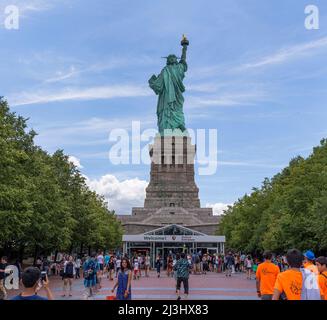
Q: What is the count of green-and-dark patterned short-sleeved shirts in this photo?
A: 1